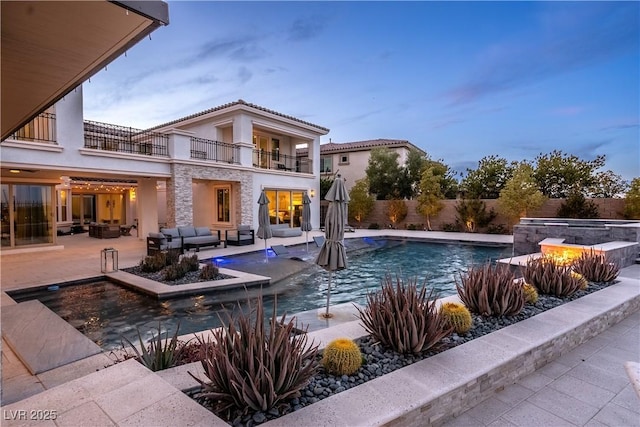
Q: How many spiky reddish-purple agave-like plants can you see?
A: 5